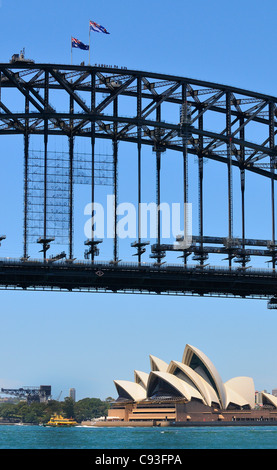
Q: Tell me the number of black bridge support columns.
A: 12